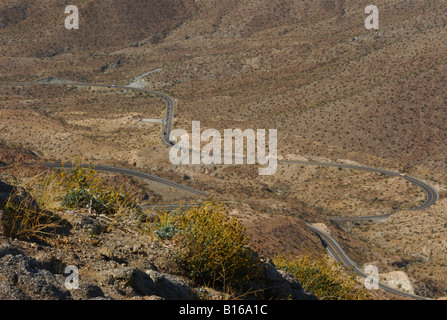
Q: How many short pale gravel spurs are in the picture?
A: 2